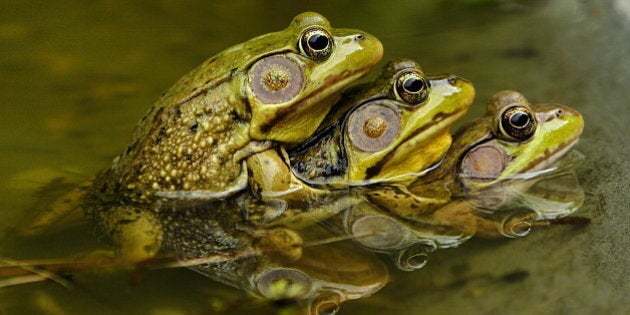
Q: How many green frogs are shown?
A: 3